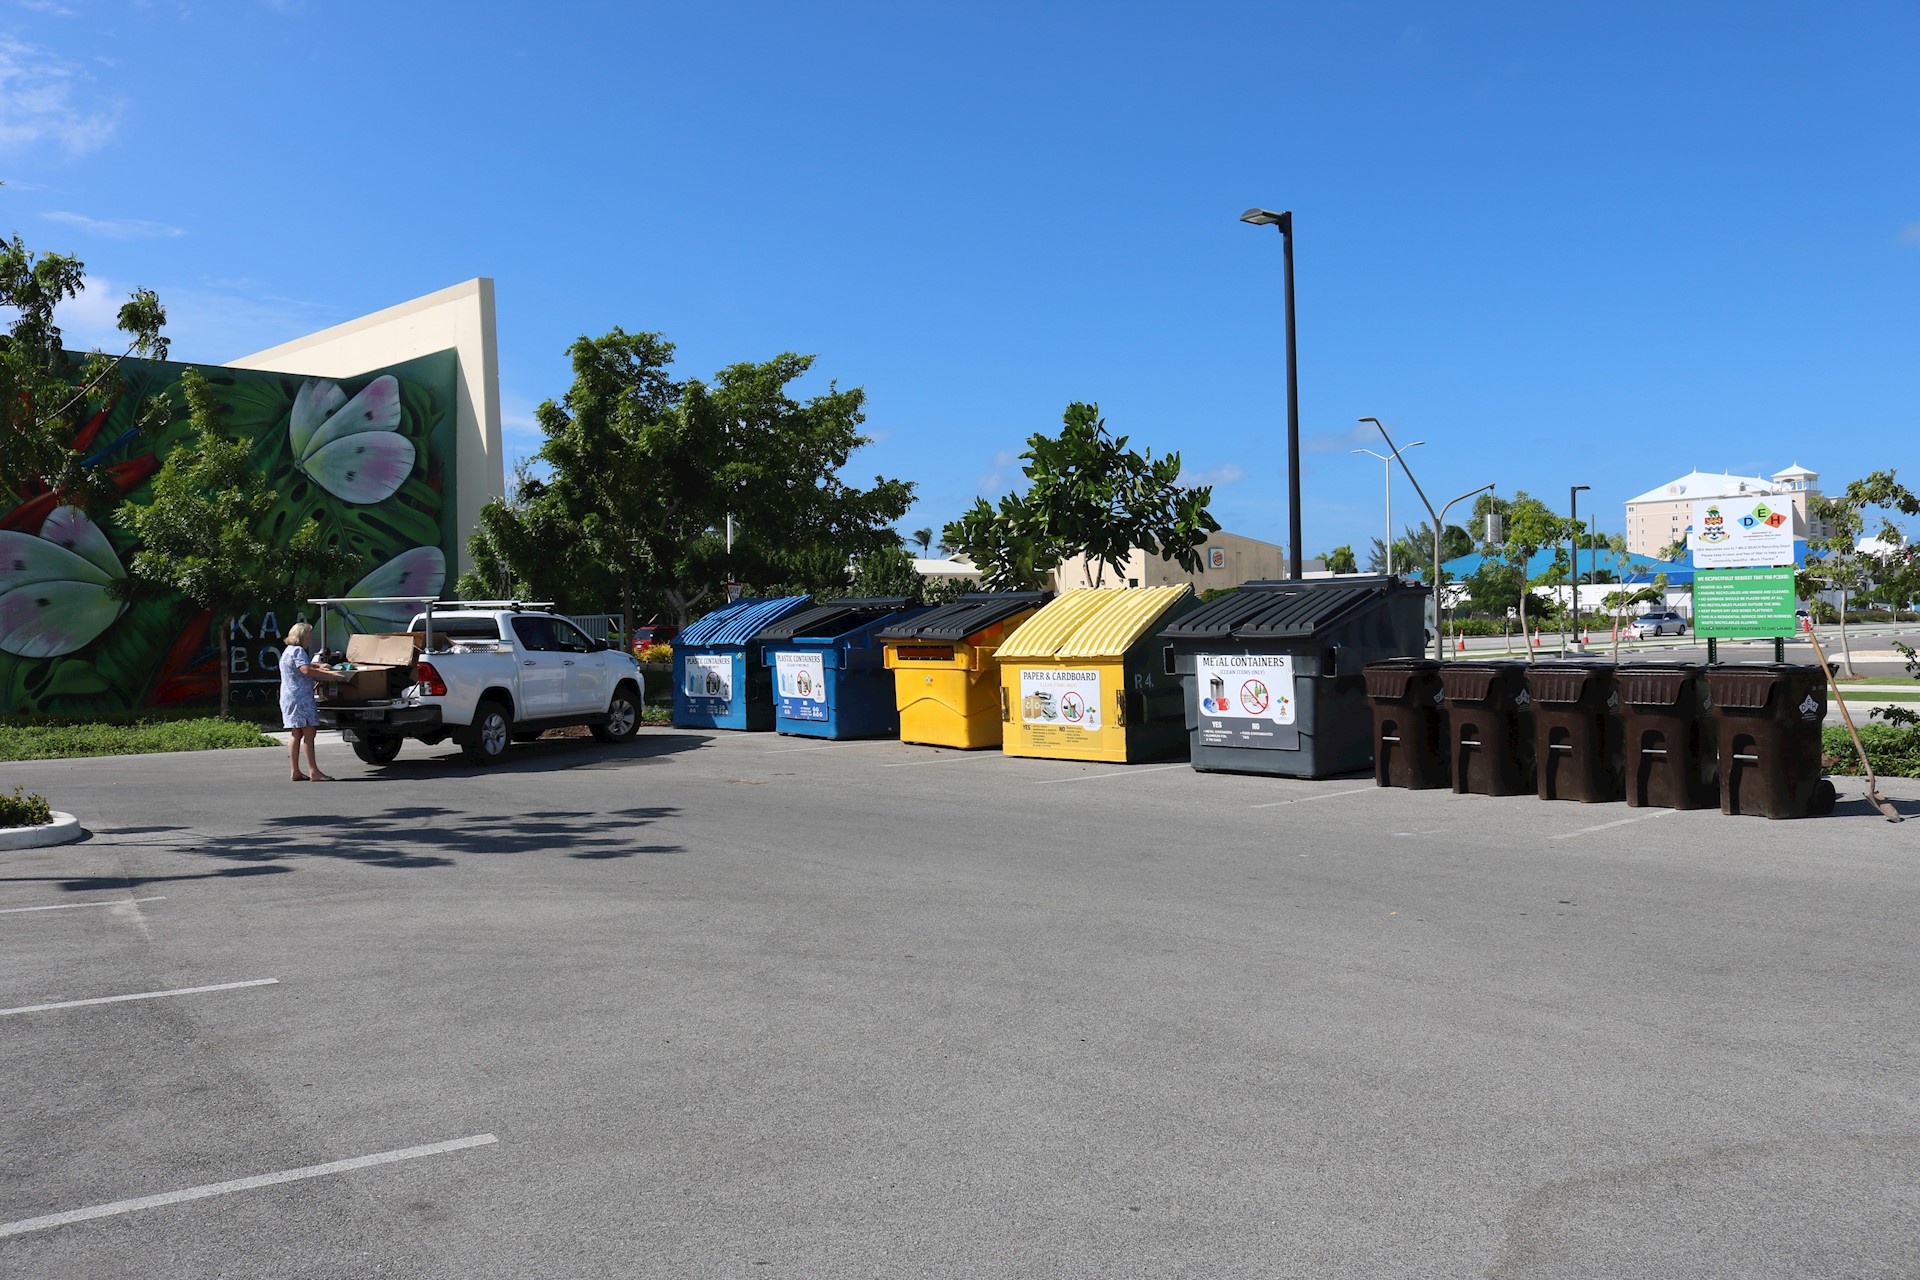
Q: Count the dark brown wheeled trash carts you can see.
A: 5